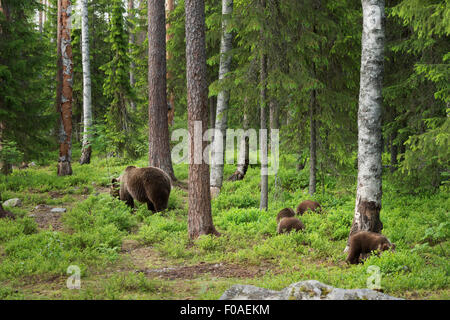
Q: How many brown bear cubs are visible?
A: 4